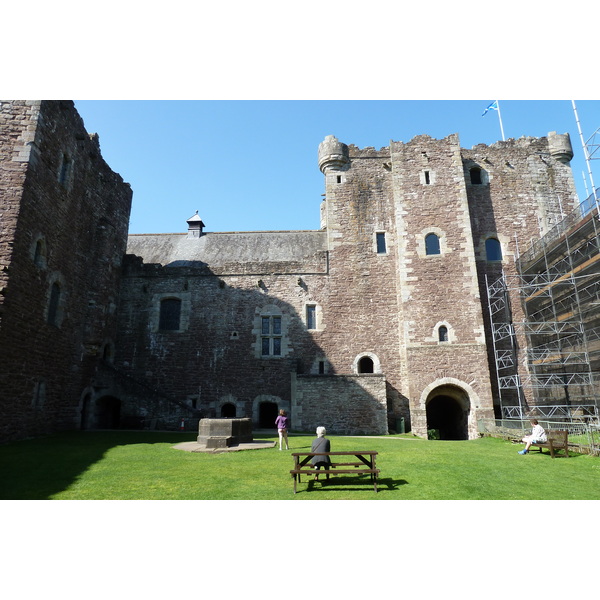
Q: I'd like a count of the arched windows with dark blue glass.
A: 2